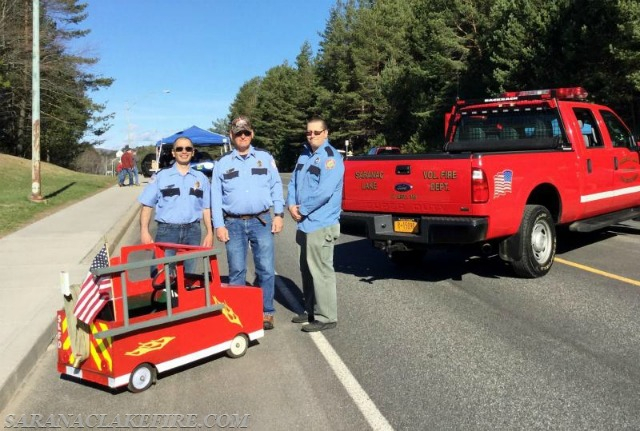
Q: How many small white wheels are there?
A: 2